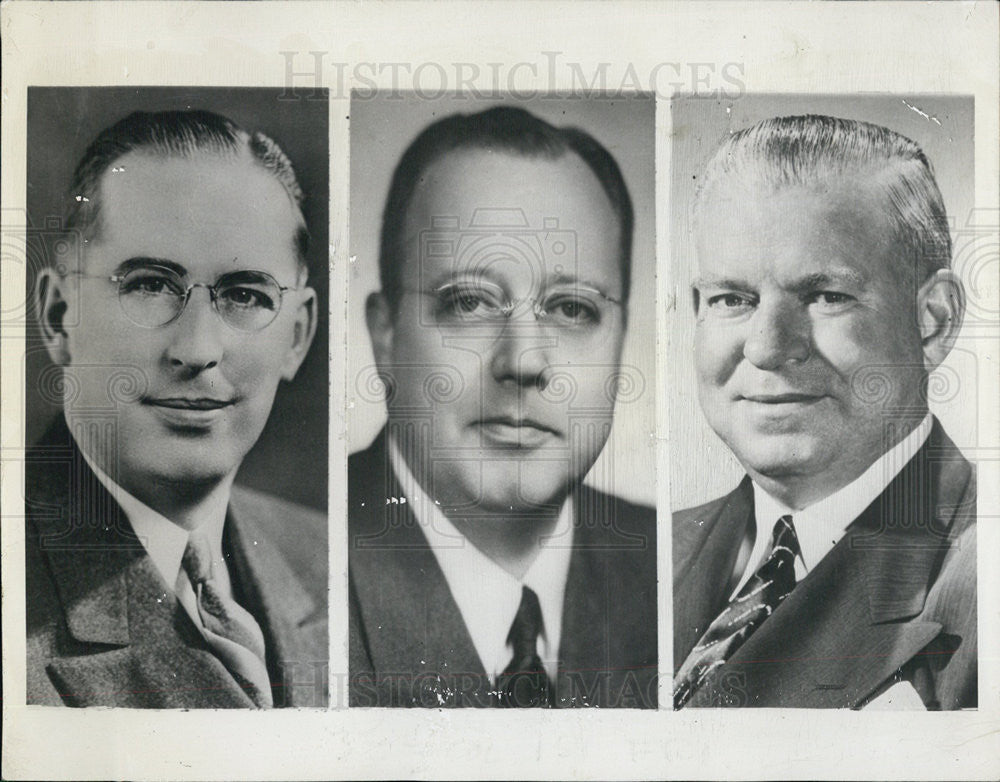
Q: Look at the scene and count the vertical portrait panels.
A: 3